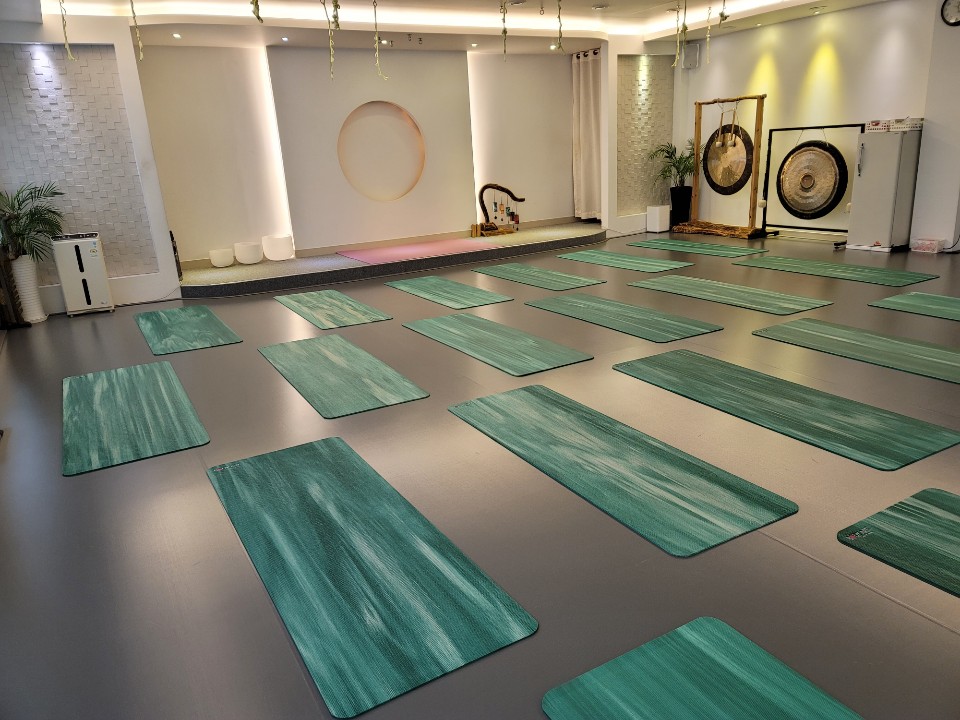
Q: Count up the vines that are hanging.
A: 12